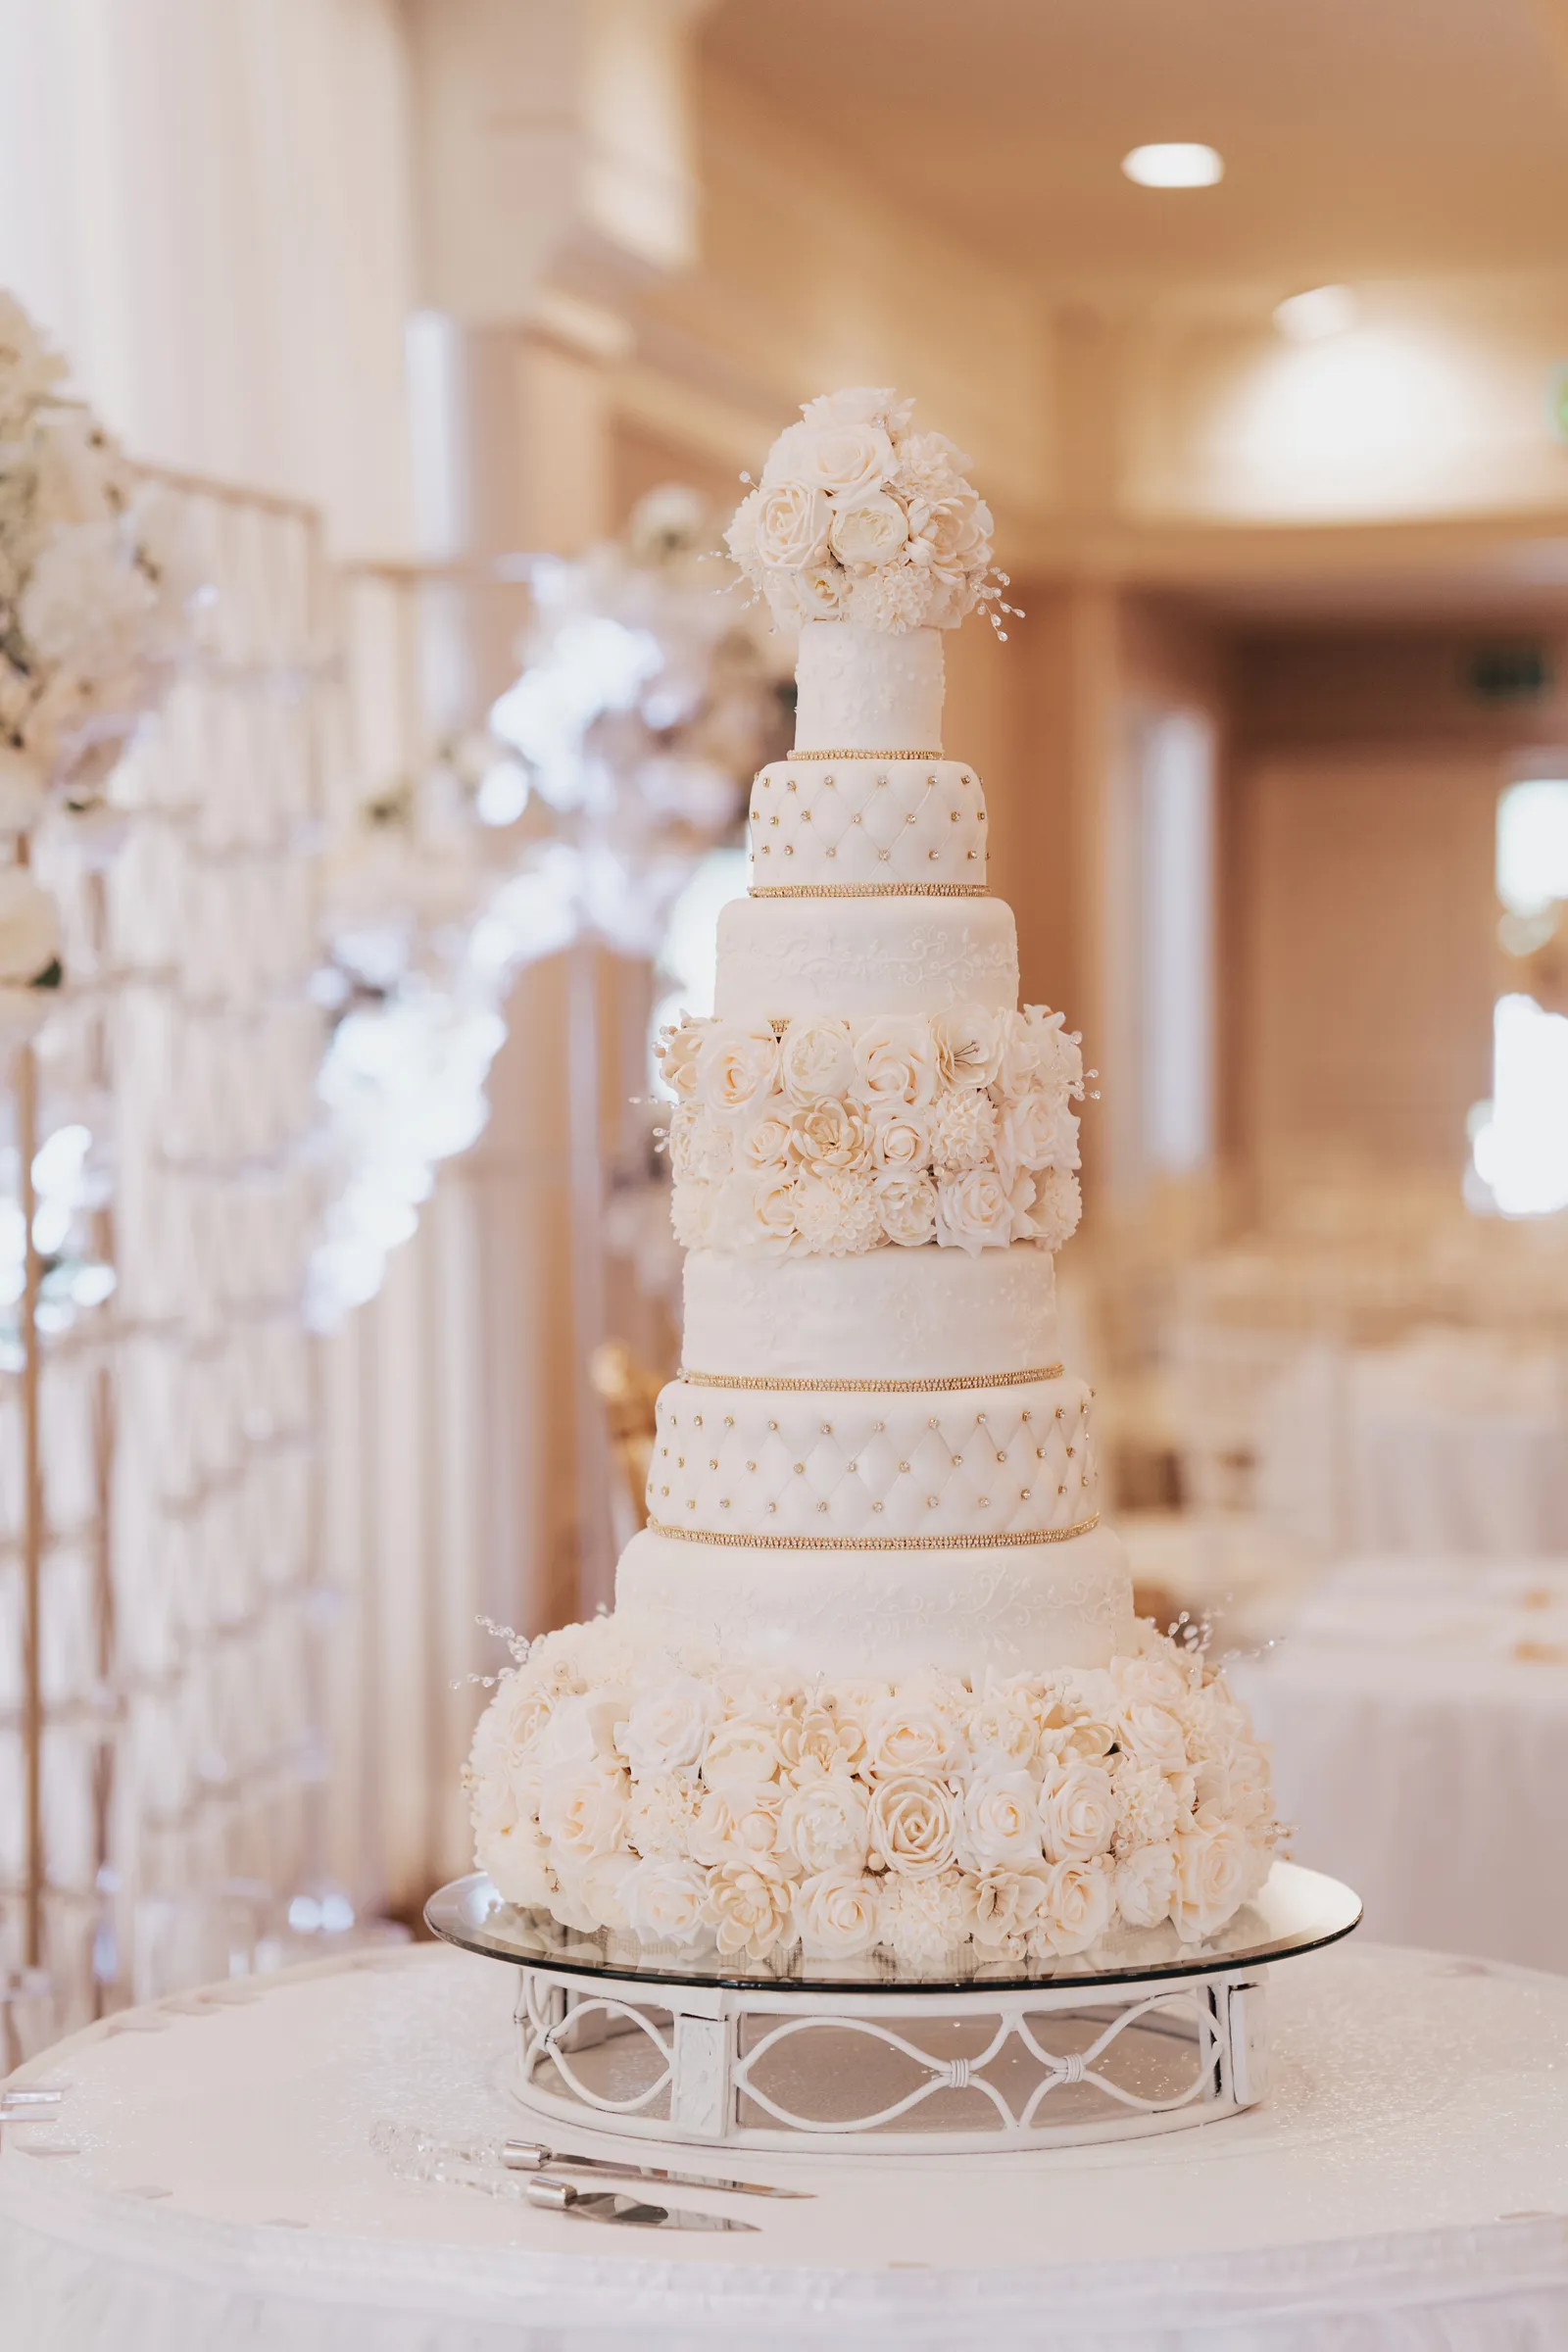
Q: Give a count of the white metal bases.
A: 1